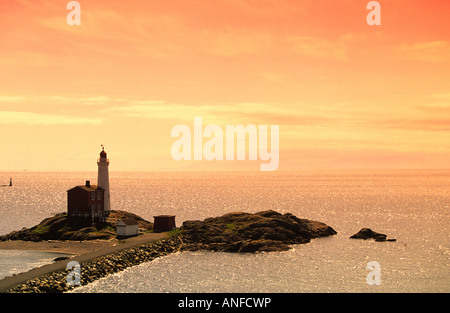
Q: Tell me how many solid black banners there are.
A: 1